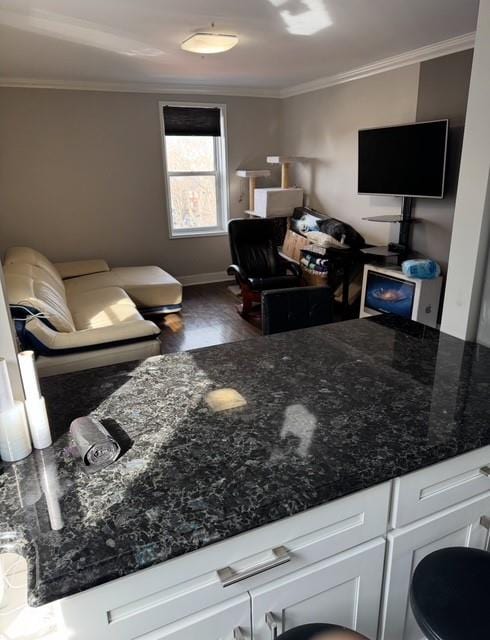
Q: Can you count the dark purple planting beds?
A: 0